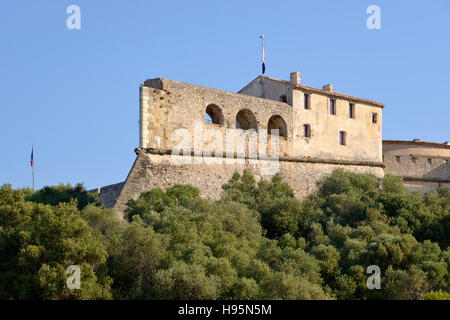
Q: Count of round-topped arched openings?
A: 3